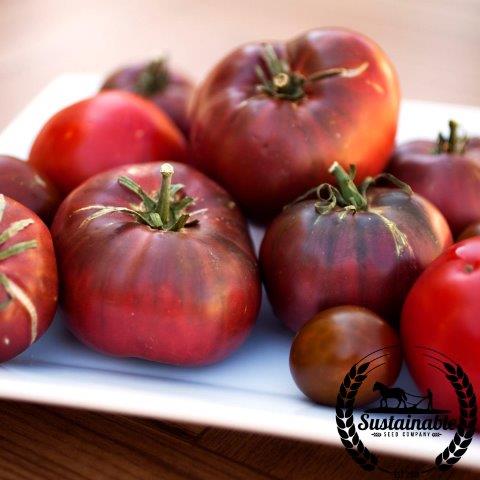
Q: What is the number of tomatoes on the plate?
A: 11